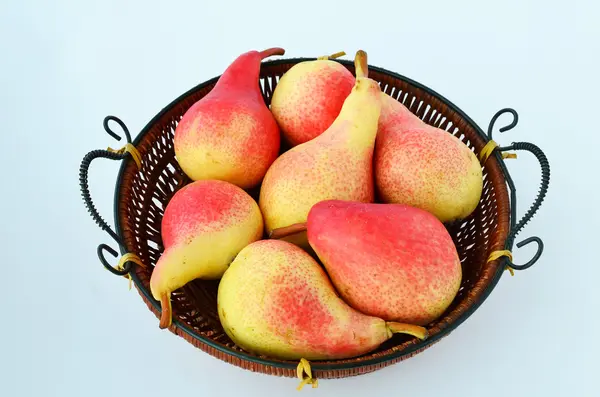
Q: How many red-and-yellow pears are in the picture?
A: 7